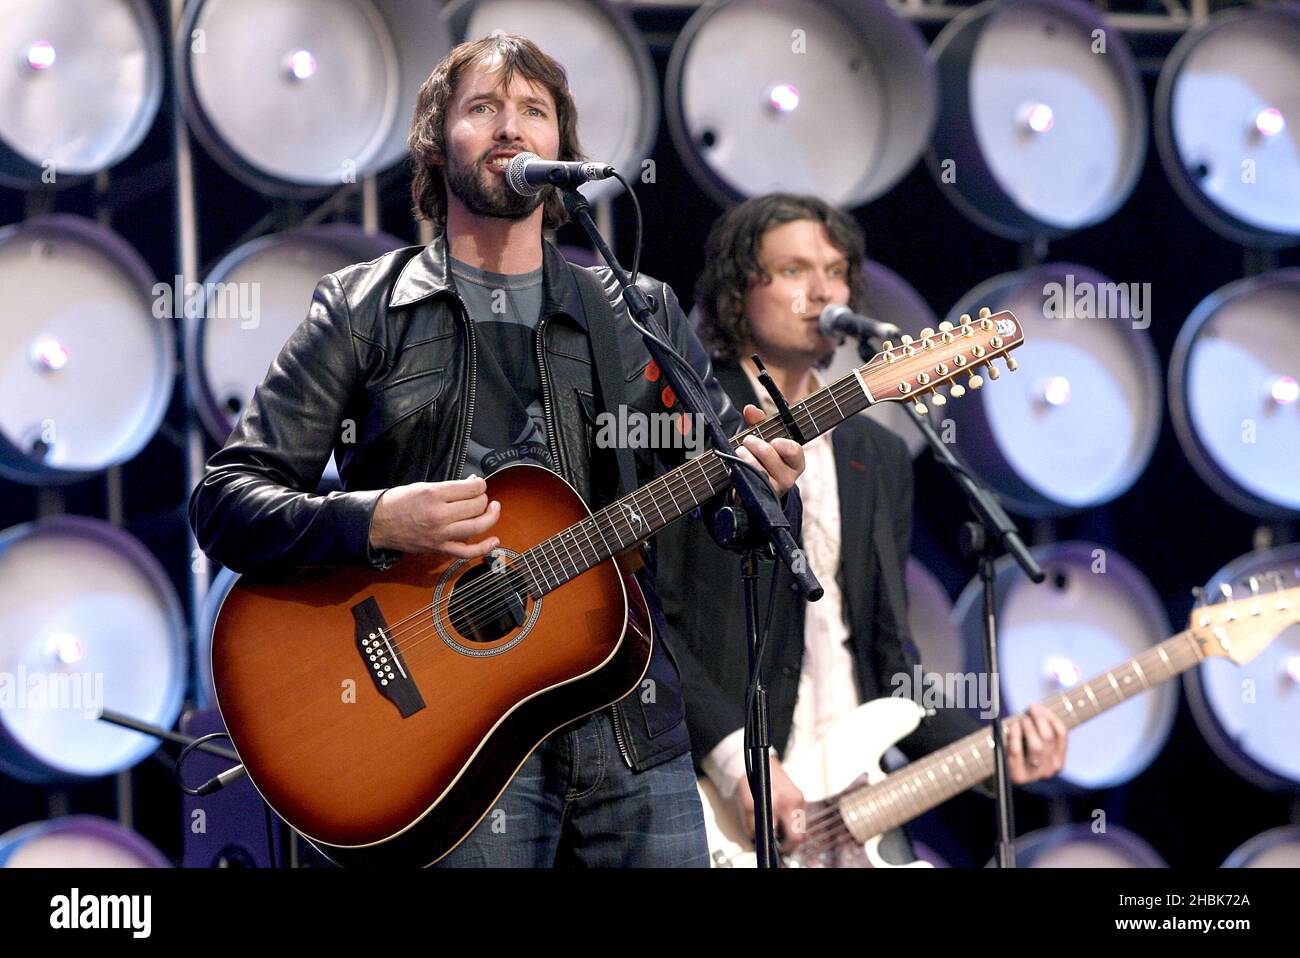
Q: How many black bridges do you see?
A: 1